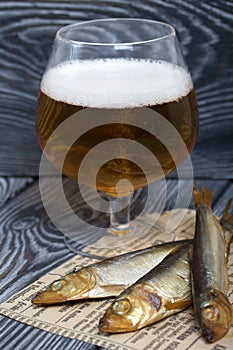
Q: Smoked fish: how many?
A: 3